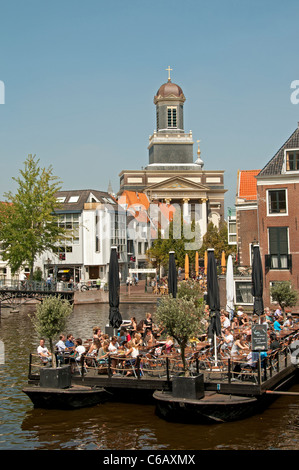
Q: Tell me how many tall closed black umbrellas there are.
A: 4